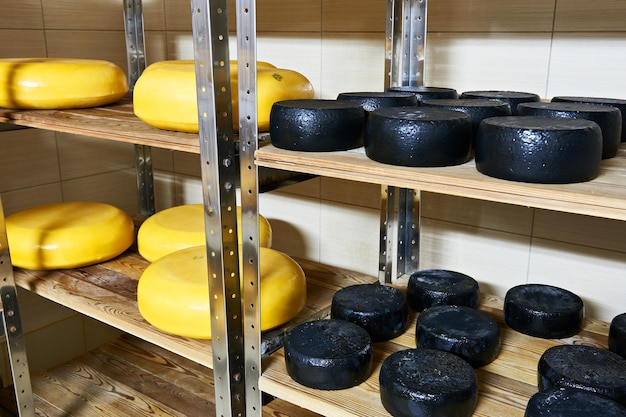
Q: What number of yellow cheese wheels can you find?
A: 6